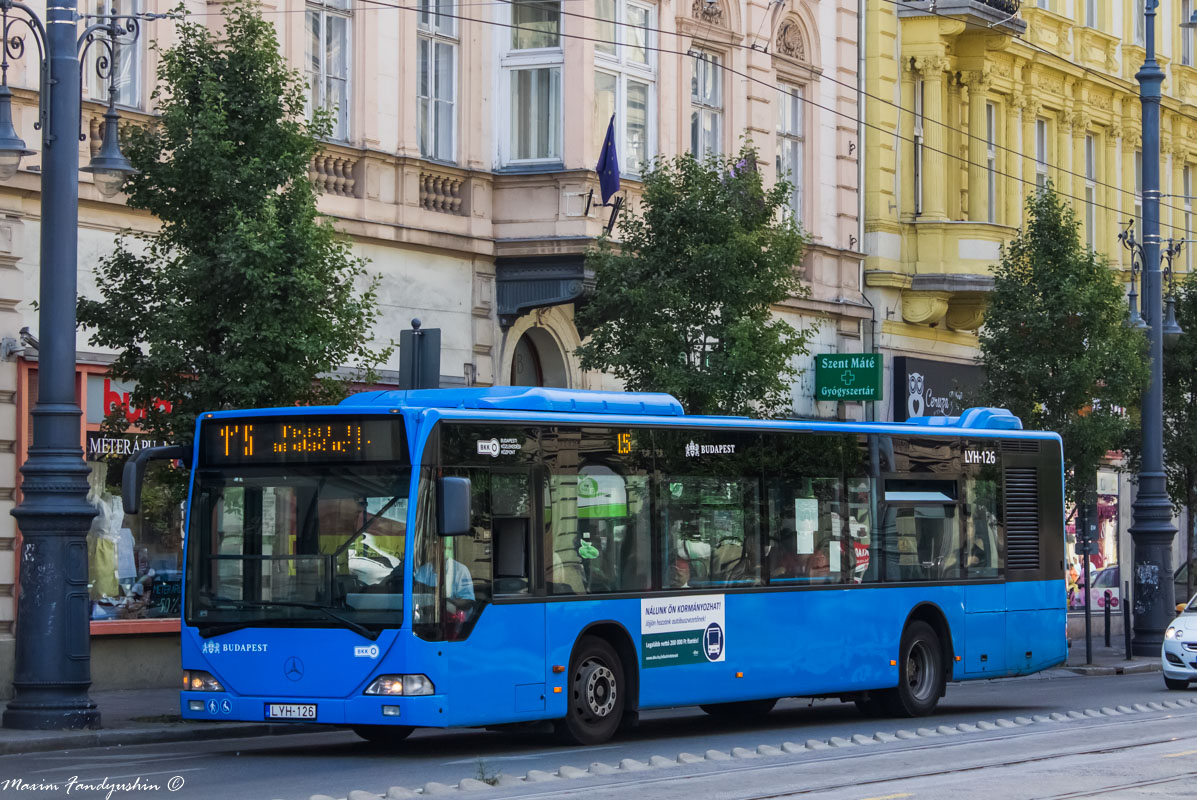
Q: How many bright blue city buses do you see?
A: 1